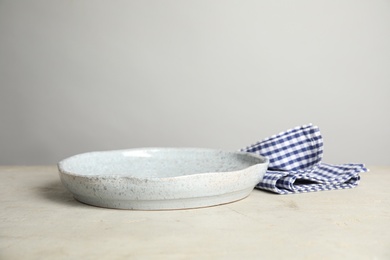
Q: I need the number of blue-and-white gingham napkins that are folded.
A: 1